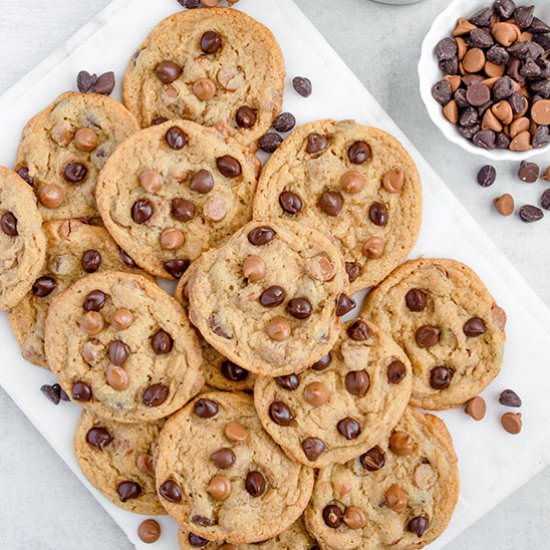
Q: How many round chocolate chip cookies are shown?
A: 15